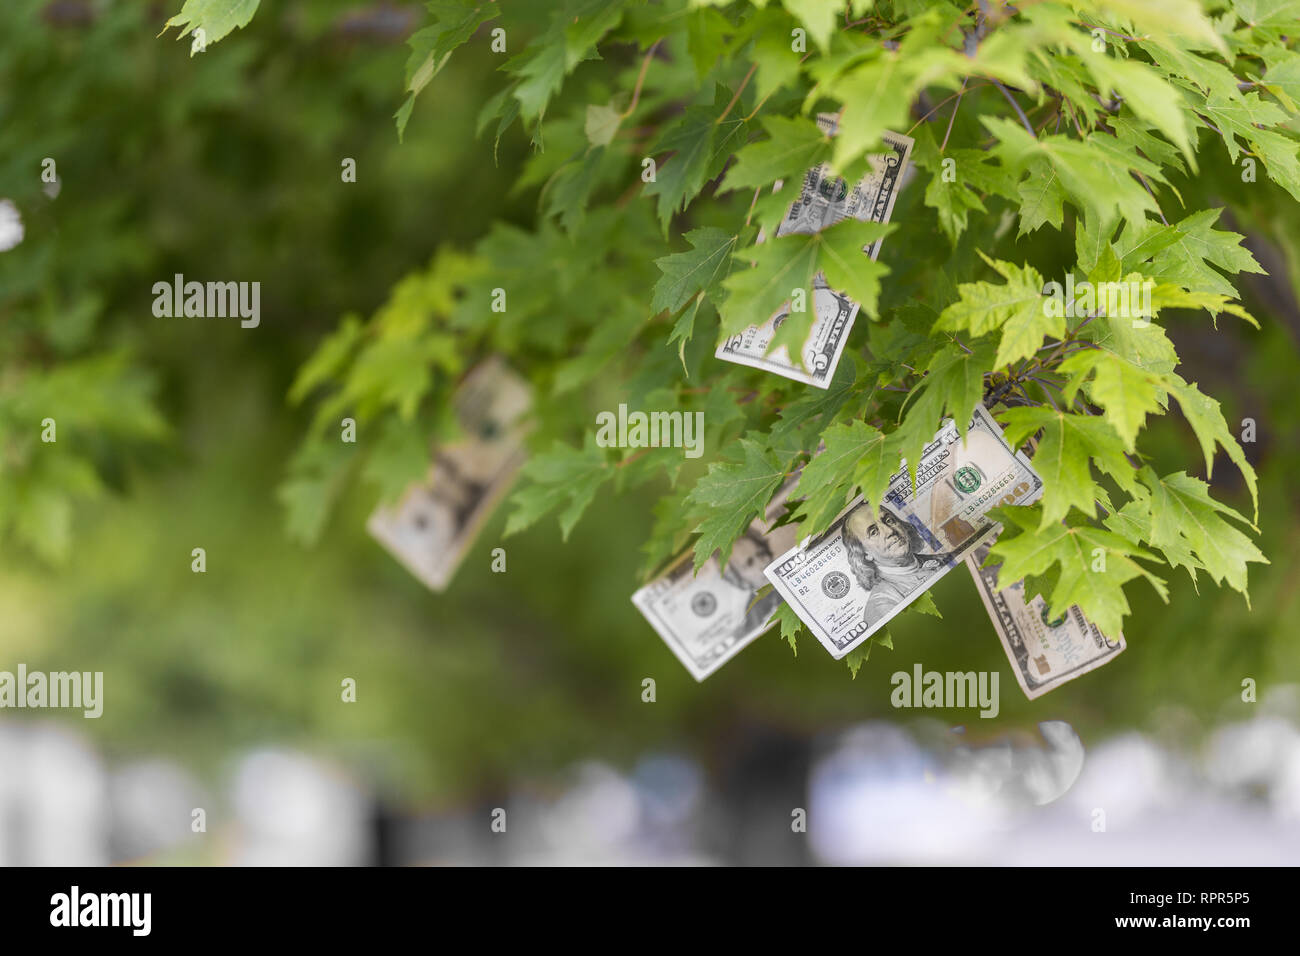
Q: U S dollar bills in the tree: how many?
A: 5